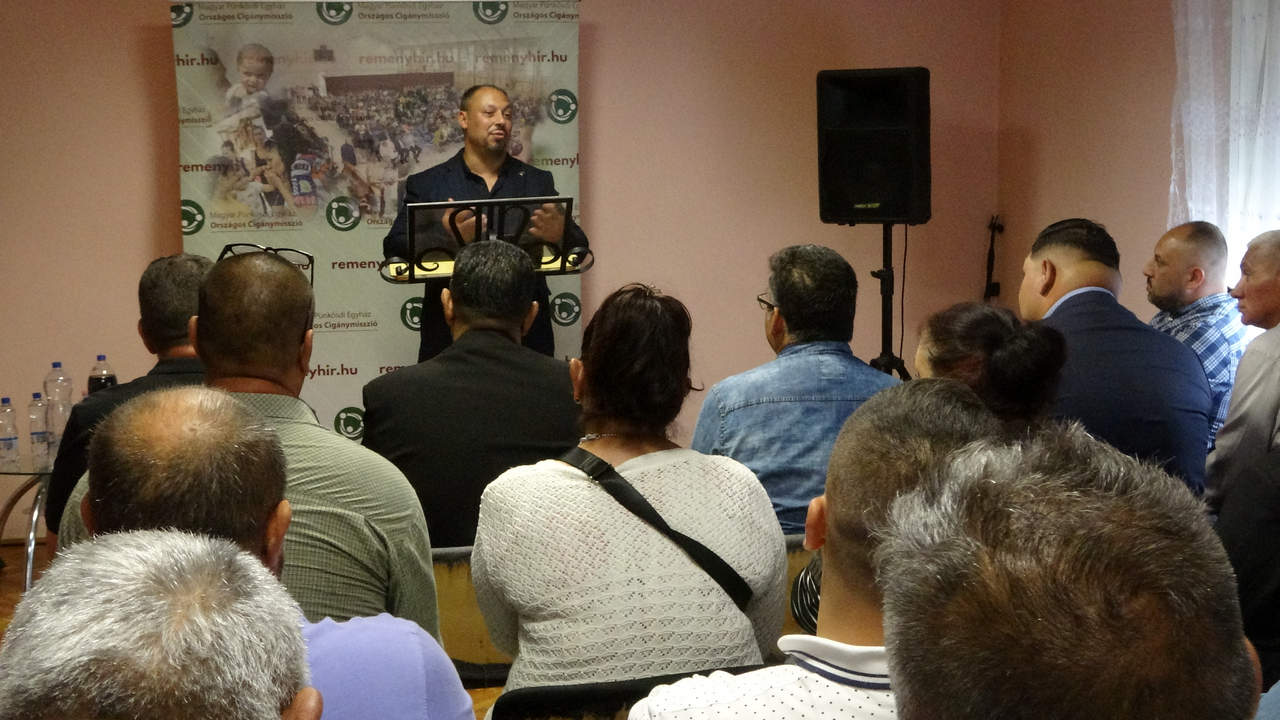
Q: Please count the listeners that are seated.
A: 13